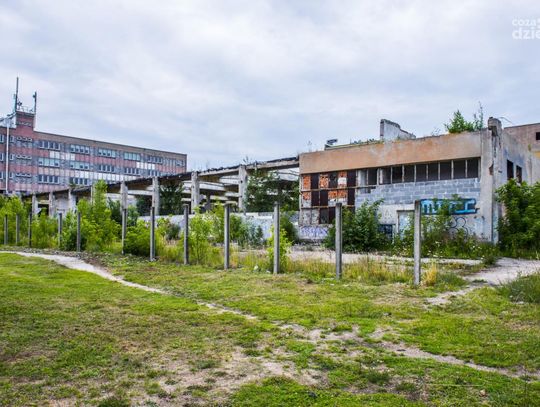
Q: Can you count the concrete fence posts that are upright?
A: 12